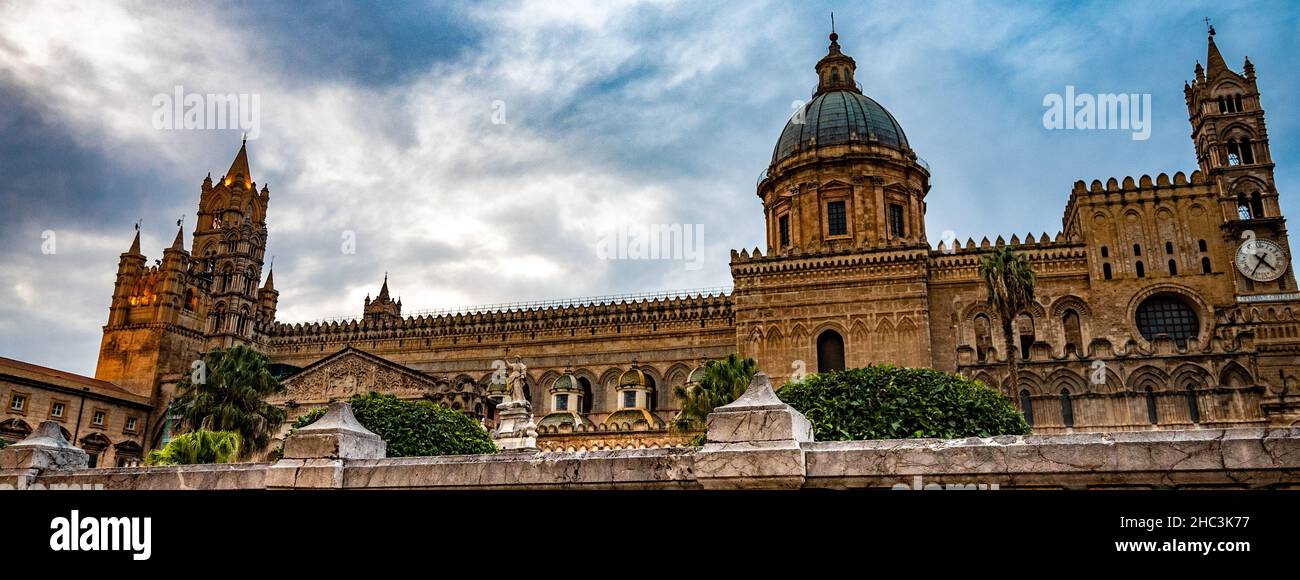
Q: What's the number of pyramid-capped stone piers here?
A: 3